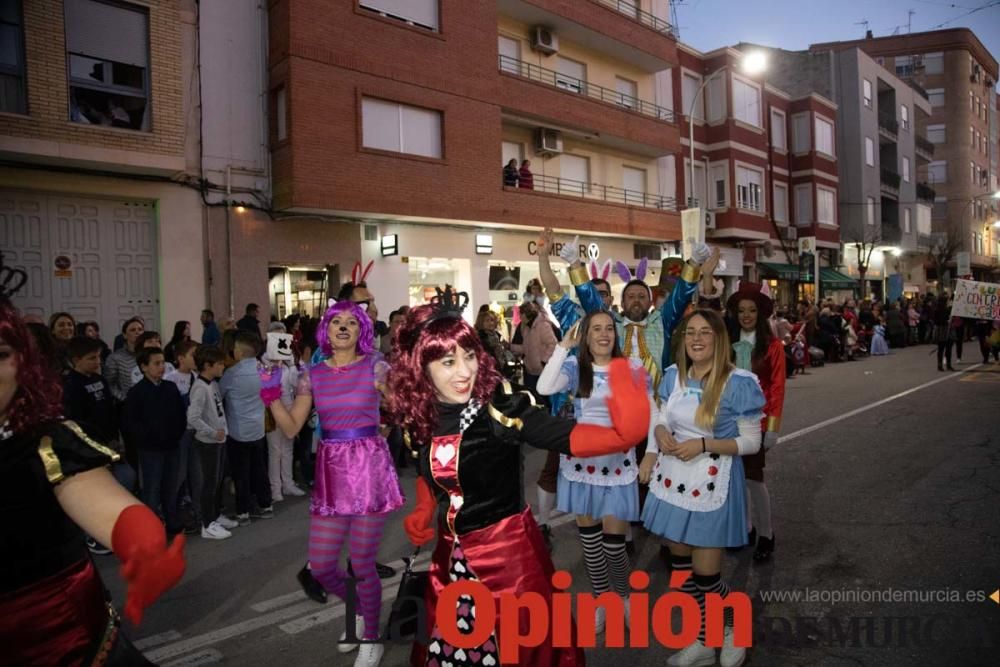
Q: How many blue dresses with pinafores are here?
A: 2